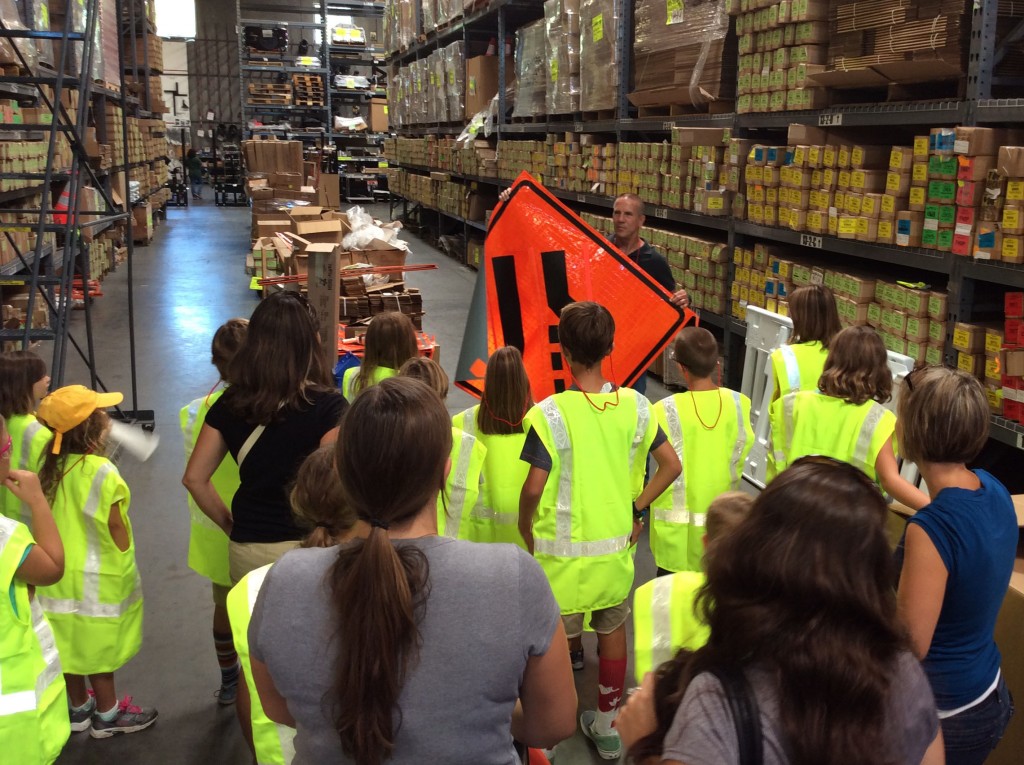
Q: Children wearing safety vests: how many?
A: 13